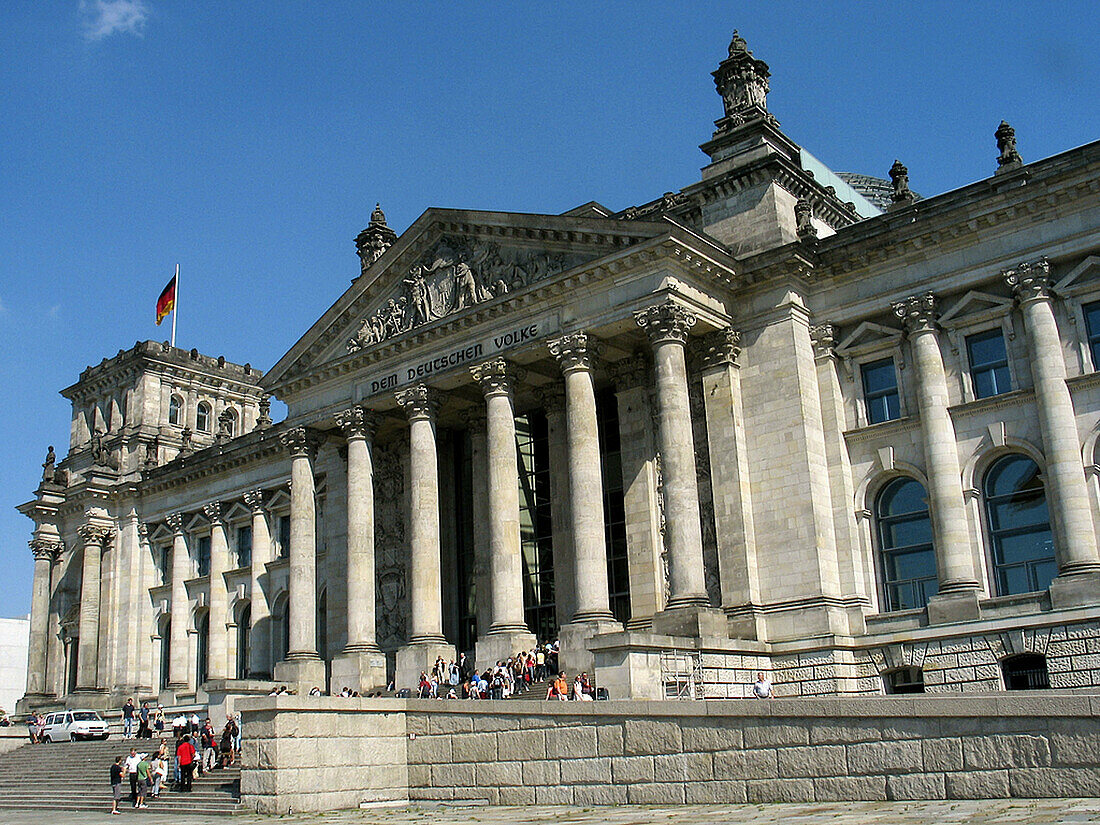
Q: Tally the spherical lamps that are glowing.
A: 0